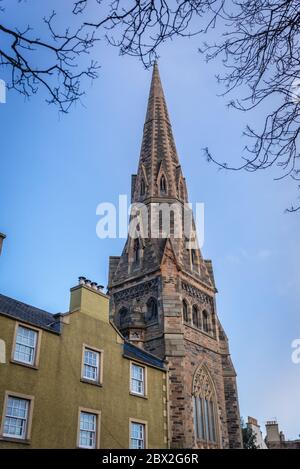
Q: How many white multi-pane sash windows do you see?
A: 6